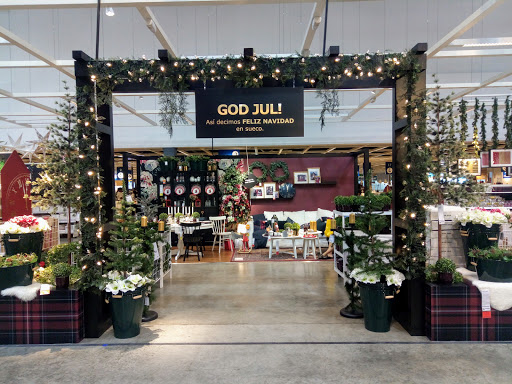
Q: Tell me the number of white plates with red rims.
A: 4